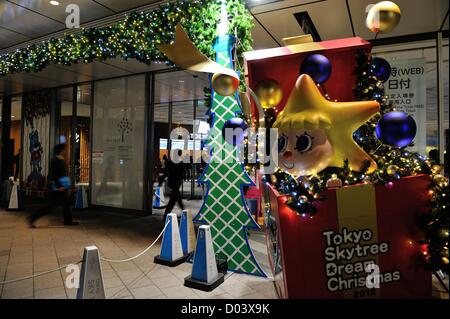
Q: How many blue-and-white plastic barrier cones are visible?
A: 7